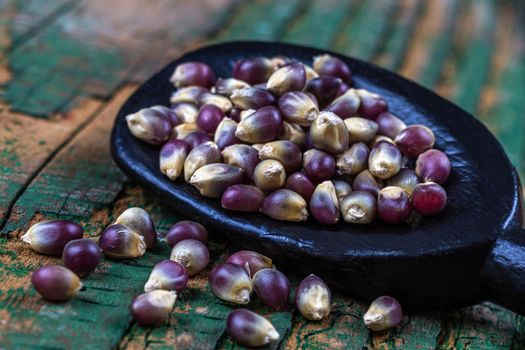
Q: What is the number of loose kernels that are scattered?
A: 15